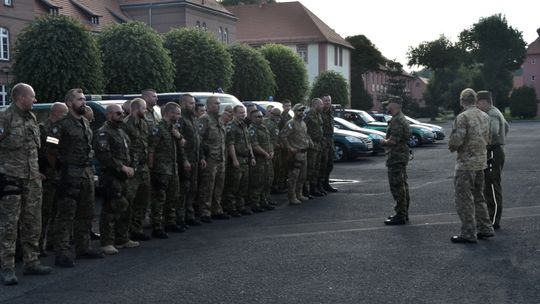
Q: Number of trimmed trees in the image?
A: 6